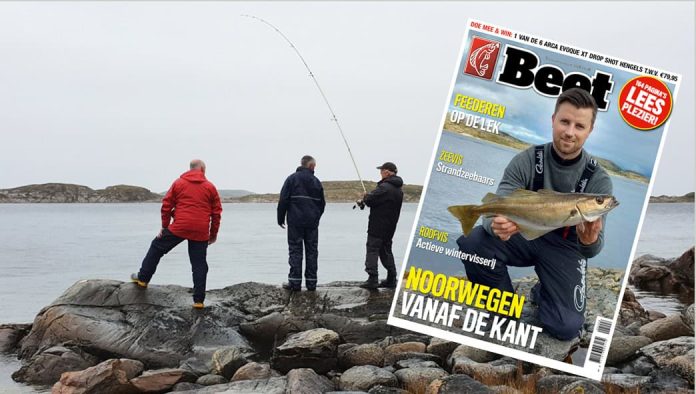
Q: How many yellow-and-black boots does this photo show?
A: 2